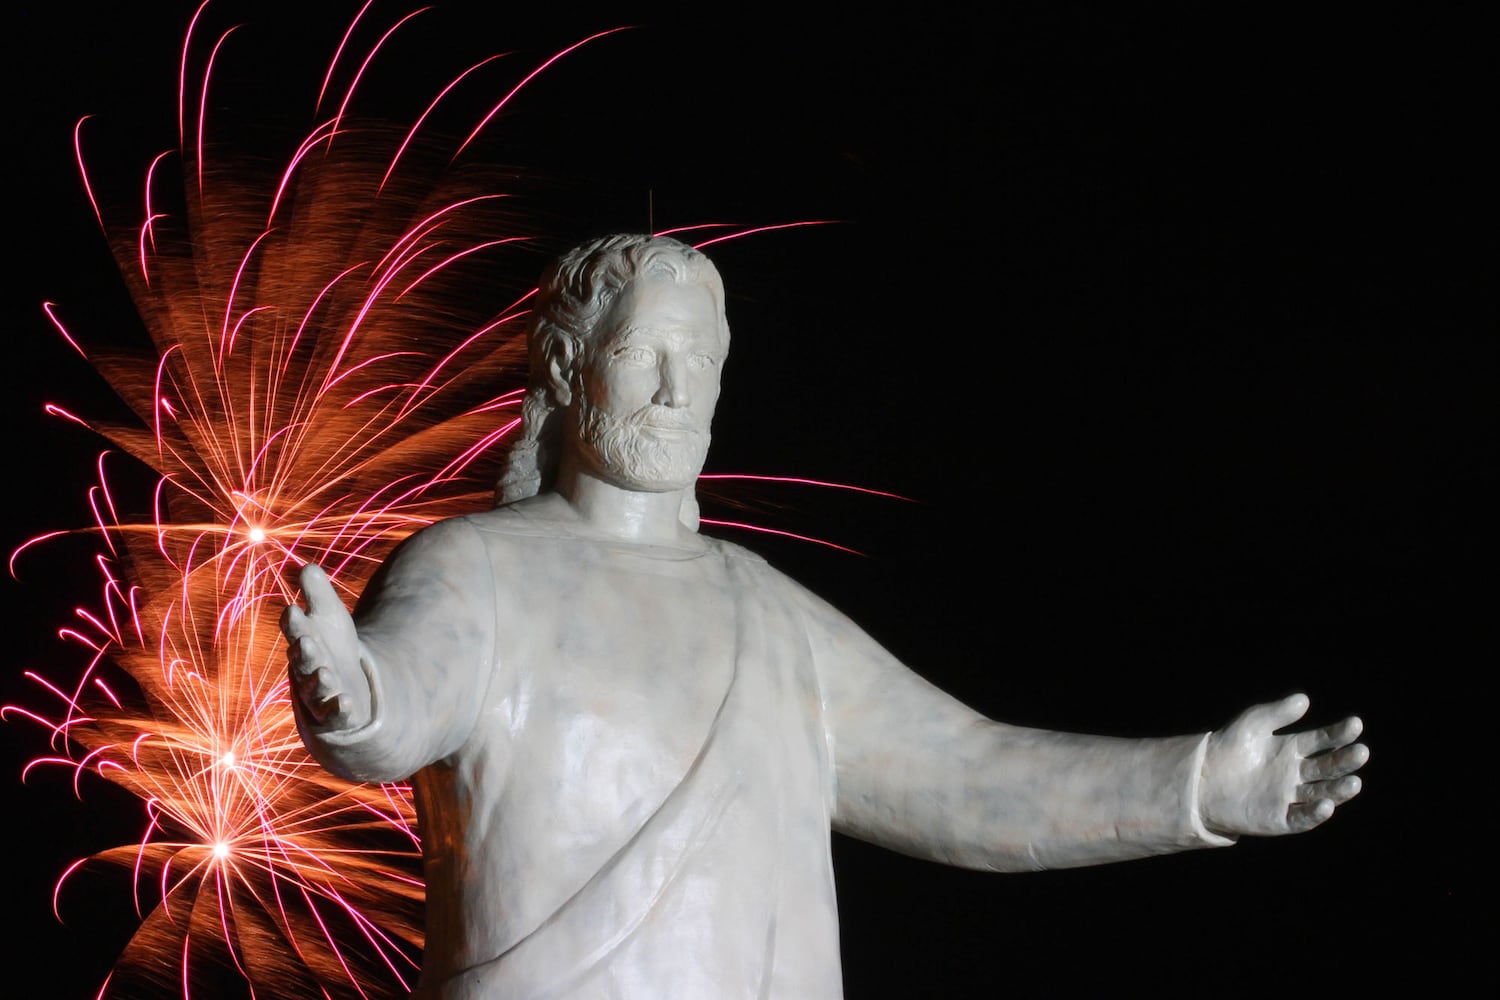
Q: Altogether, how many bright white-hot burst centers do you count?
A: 3